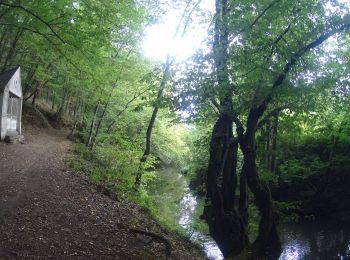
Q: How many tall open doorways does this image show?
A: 1